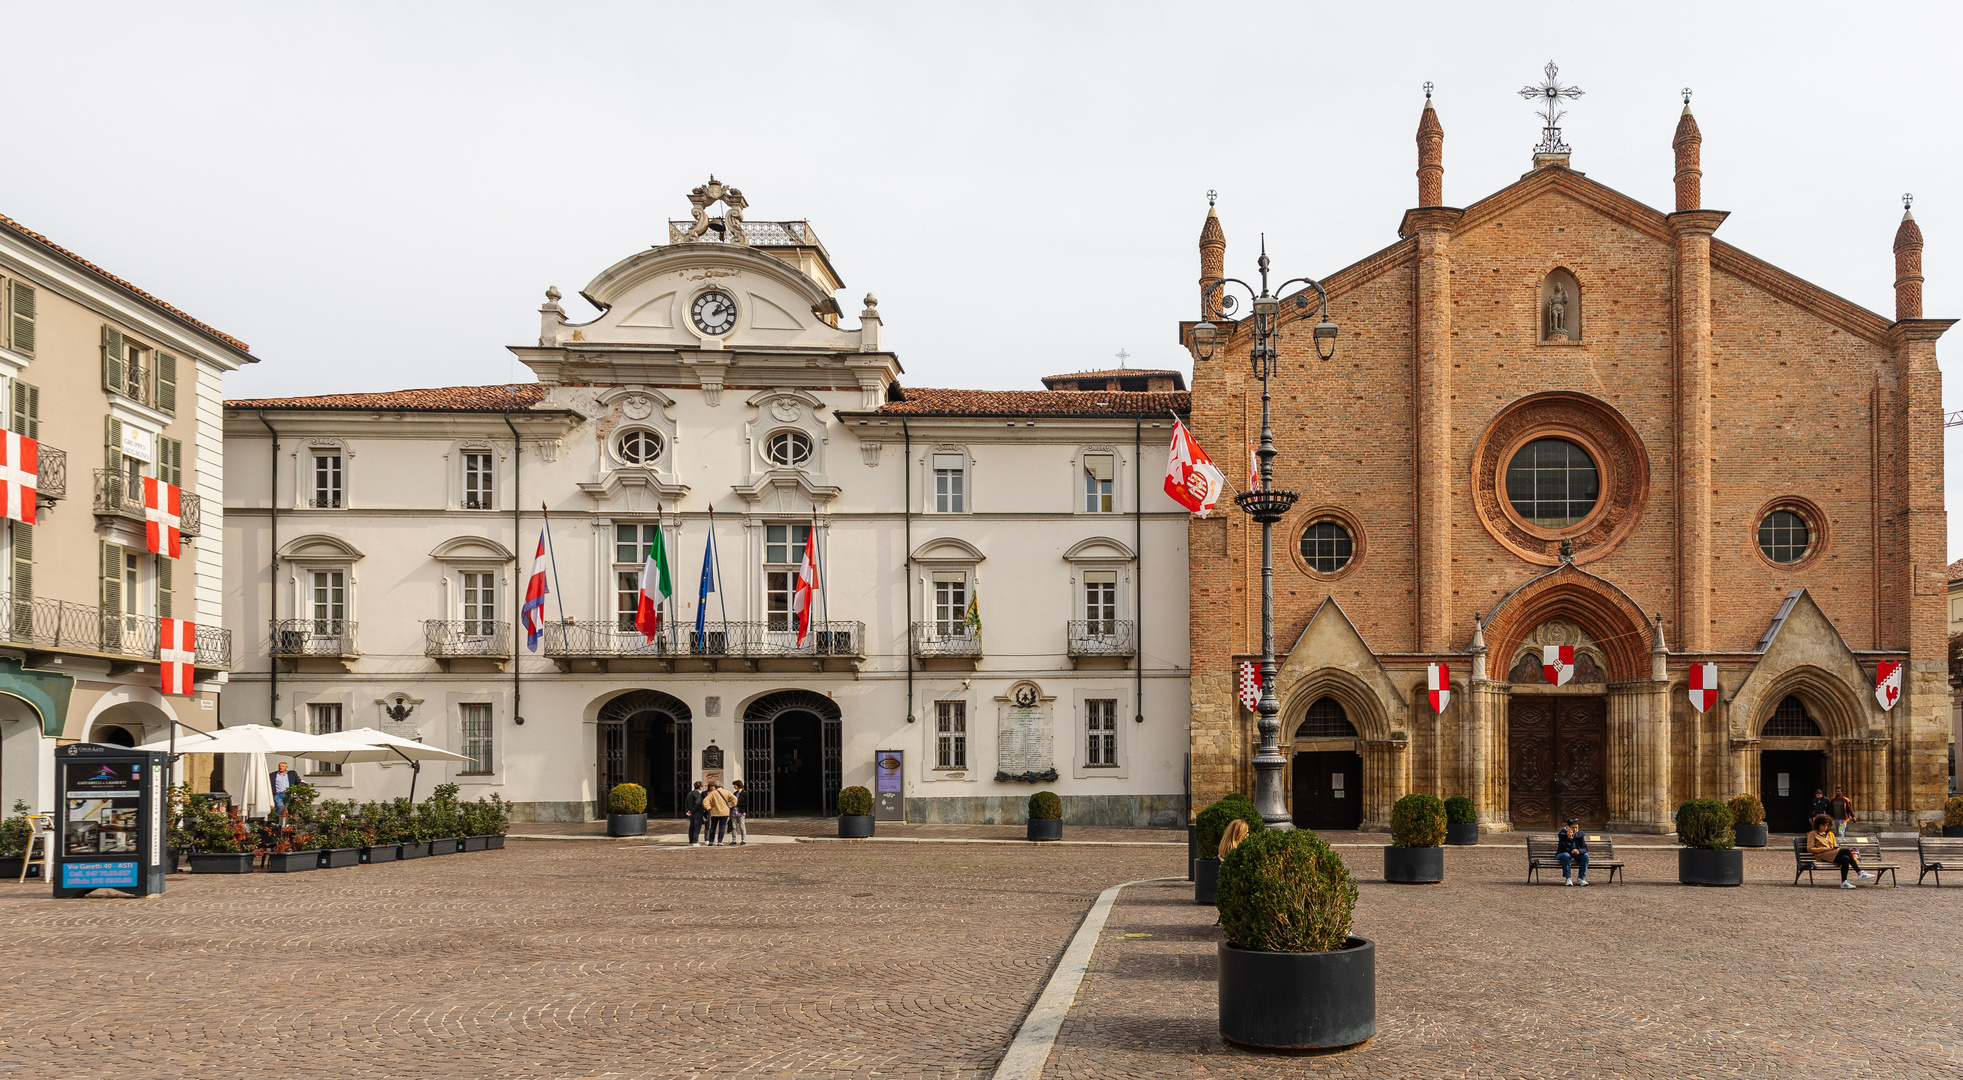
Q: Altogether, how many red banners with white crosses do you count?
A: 3